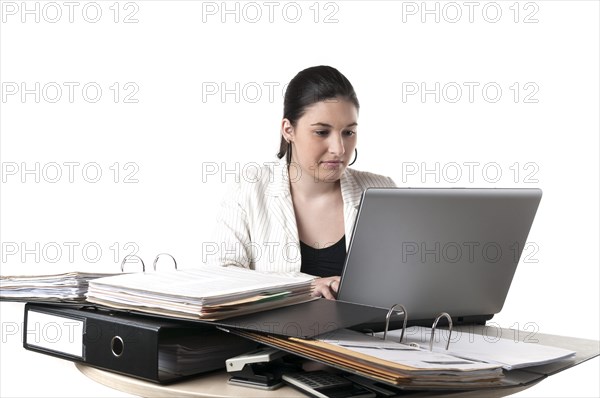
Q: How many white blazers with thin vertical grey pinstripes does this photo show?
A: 1